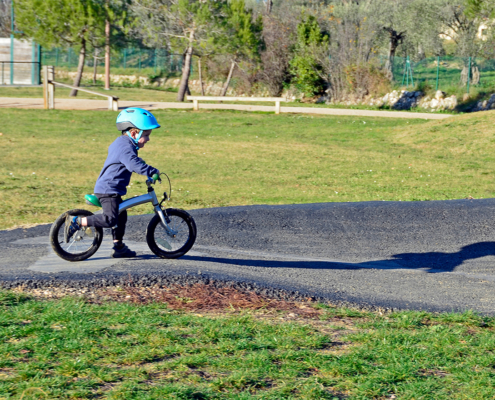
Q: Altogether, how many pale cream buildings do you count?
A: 1